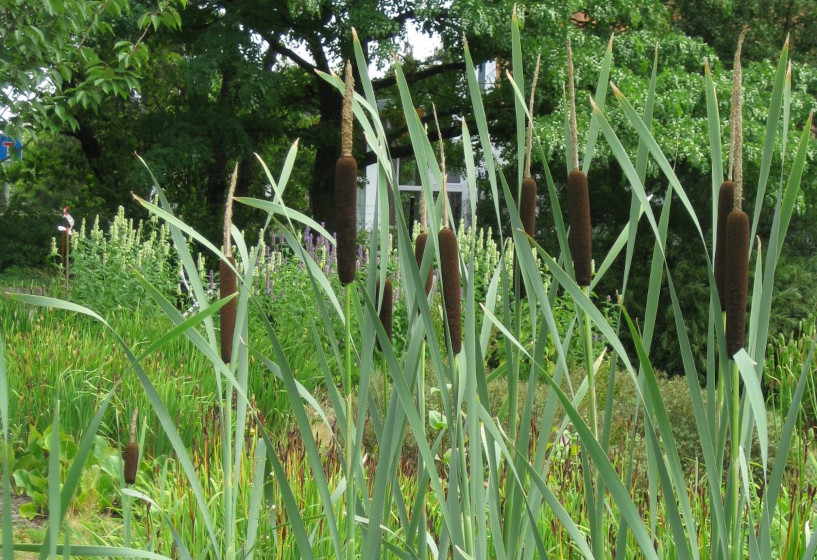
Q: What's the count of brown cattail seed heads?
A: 10